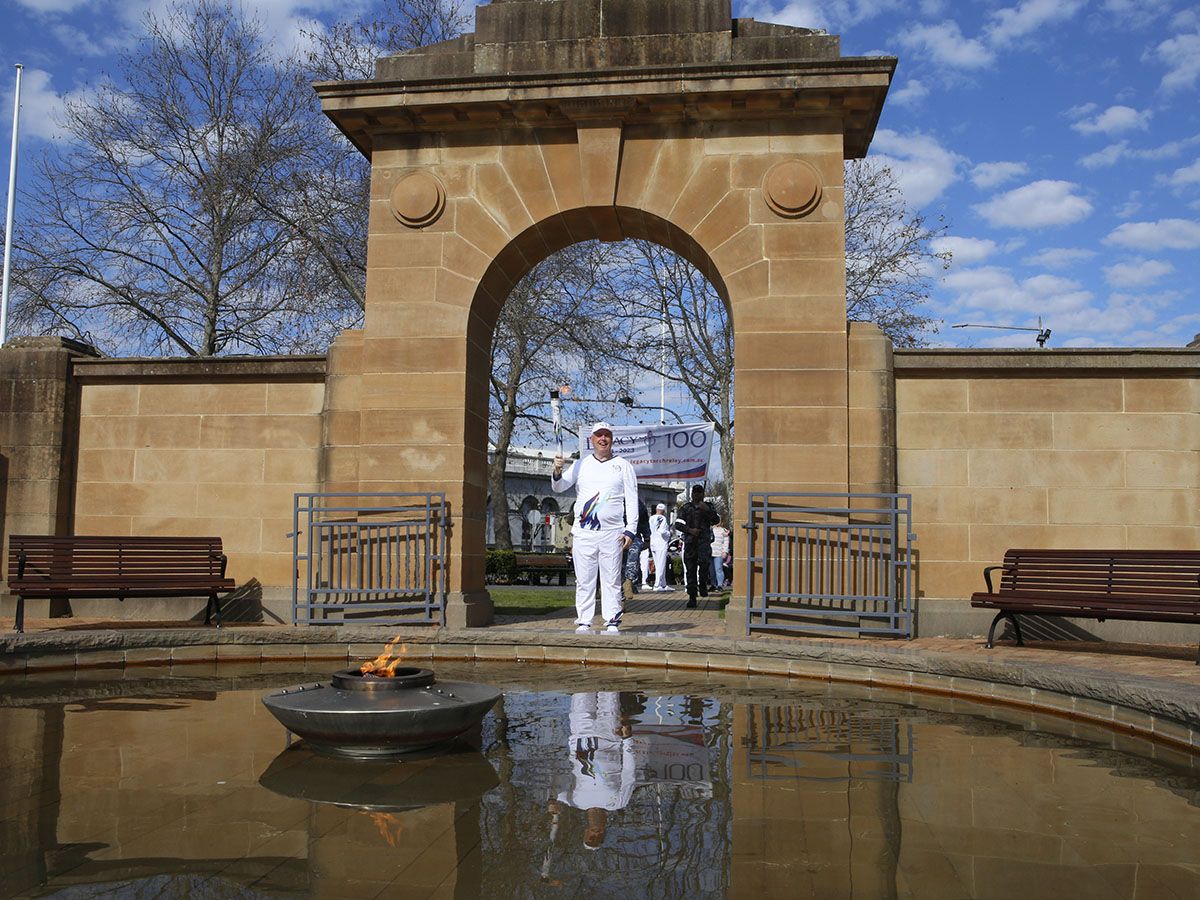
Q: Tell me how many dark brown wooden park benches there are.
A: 2